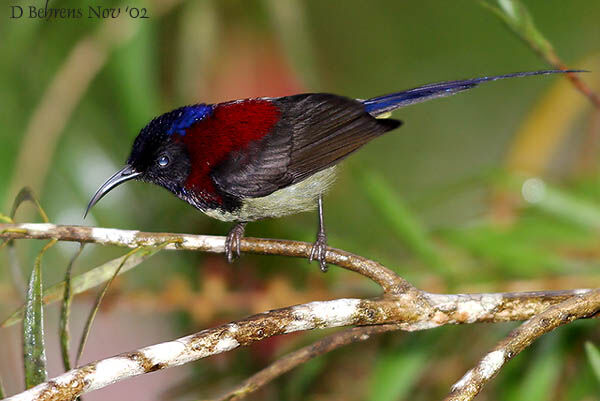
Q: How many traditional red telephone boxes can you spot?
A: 0